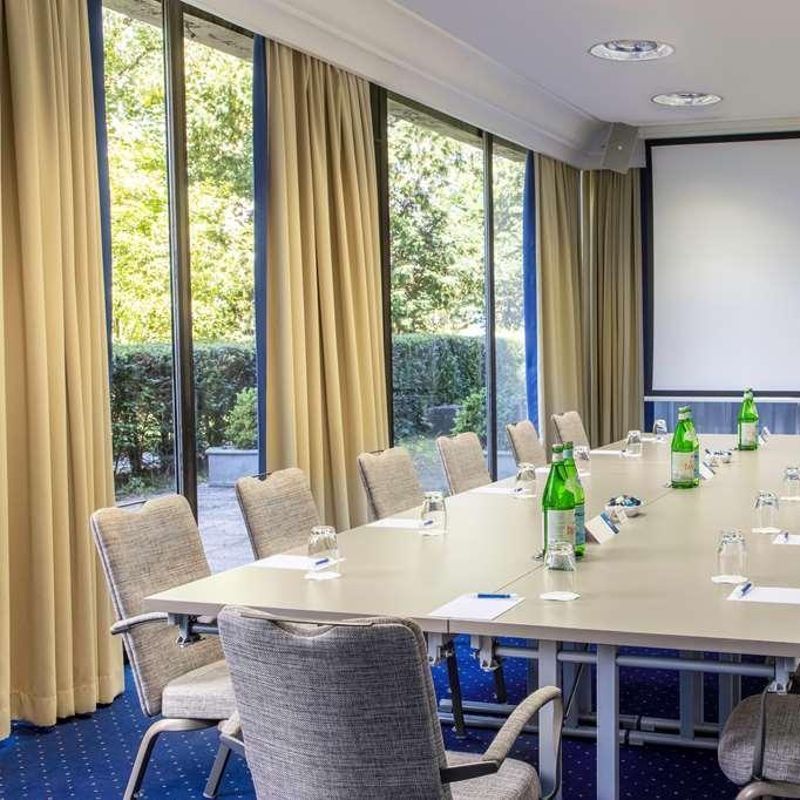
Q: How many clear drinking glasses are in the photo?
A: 10